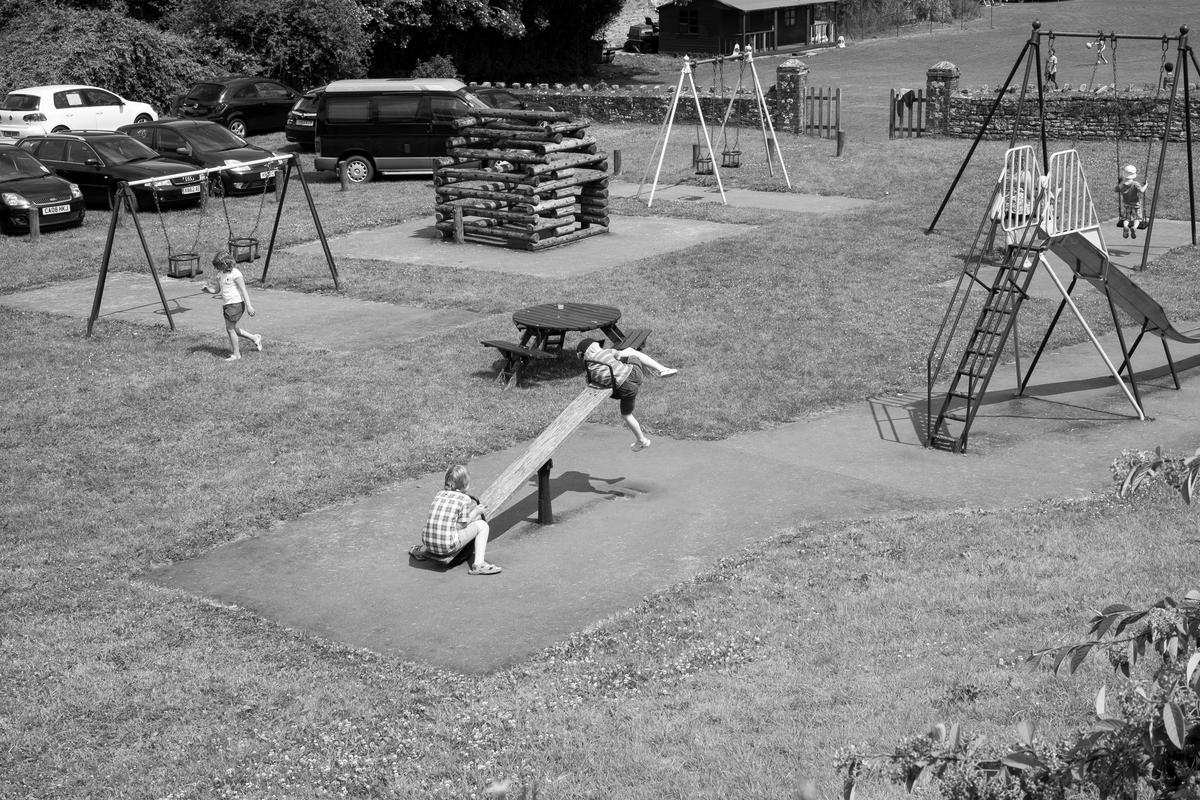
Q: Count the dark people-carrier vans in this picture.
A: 1